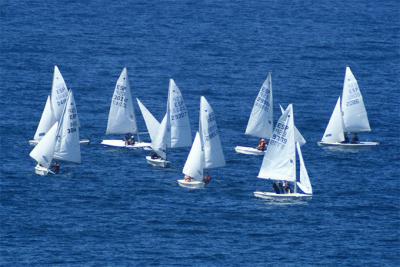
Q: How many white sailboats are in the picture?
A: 8